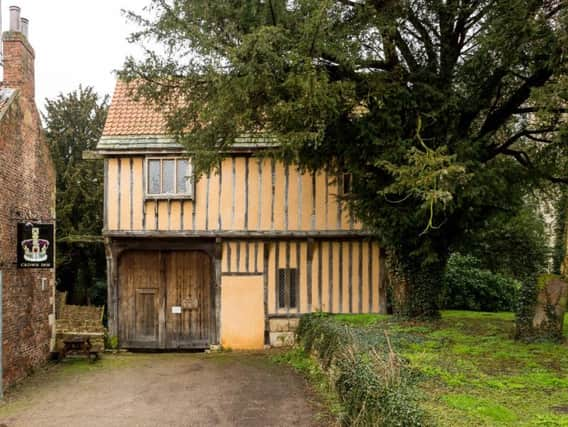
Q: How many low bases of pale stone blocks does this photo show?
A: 1